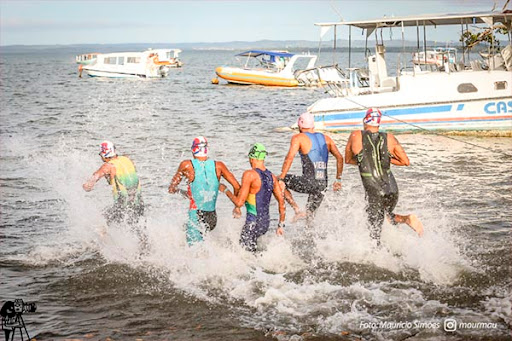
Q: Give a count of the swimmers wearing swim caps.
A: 5